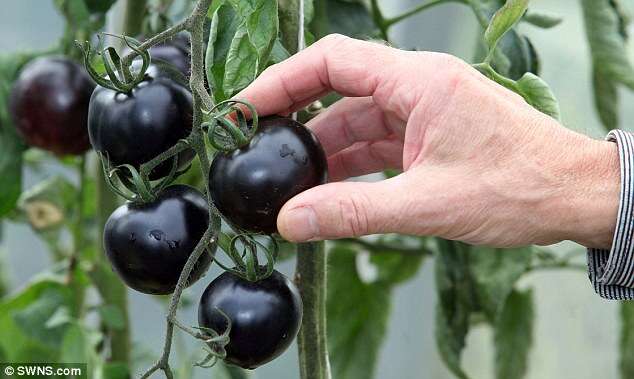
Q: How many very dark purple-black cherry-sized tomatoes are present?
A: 6